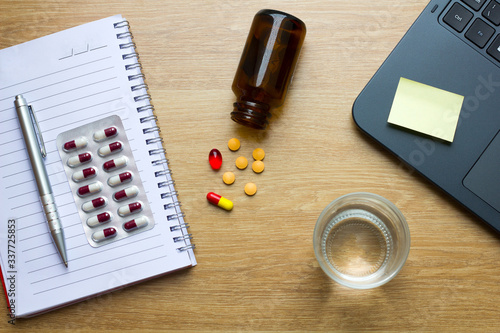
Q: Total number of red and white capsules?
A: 14